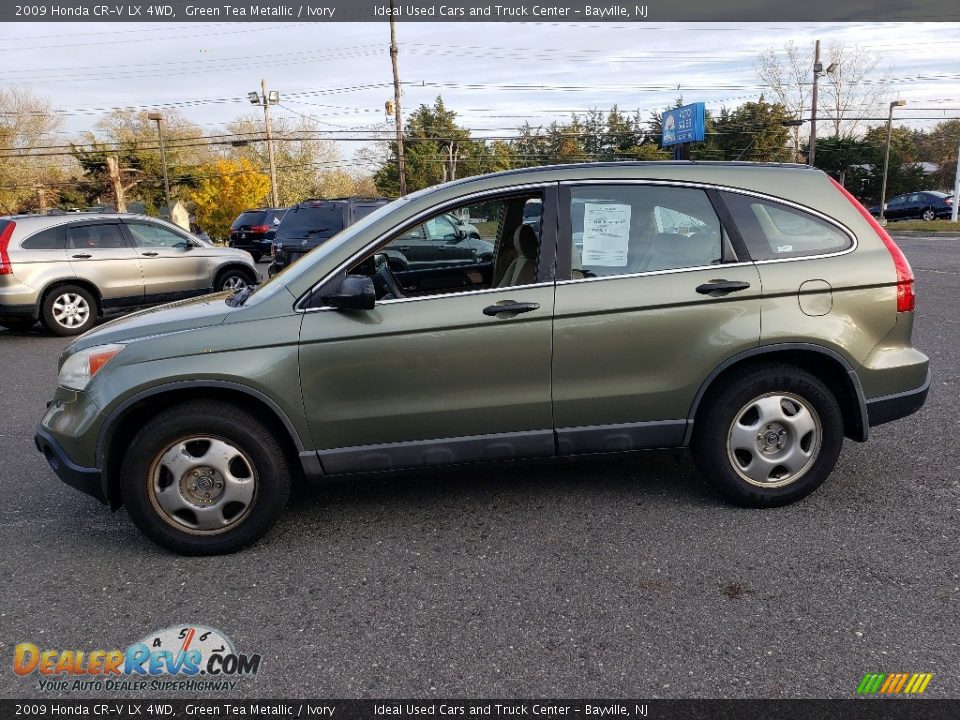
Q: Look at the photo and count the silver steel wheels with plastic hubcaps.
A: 2